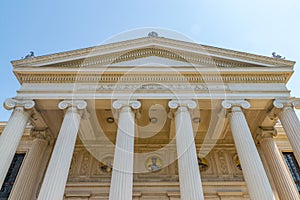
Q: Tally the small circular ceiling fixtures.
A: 3